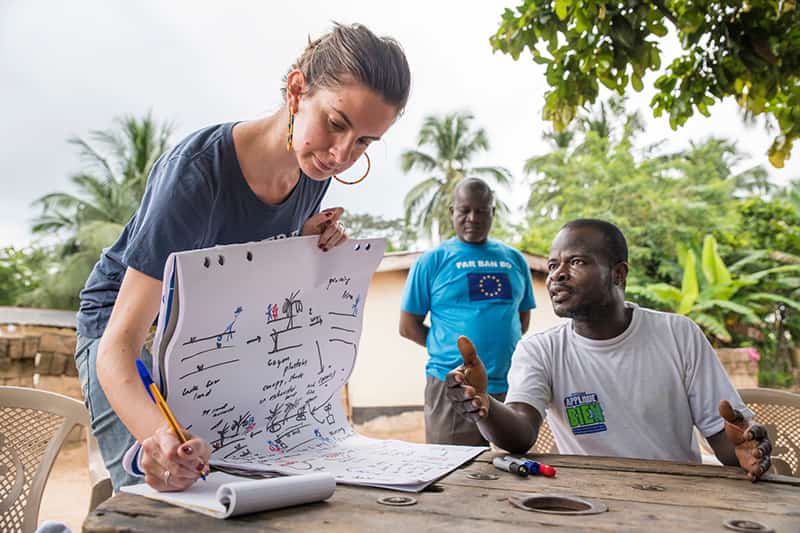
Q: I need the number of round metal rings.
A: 5